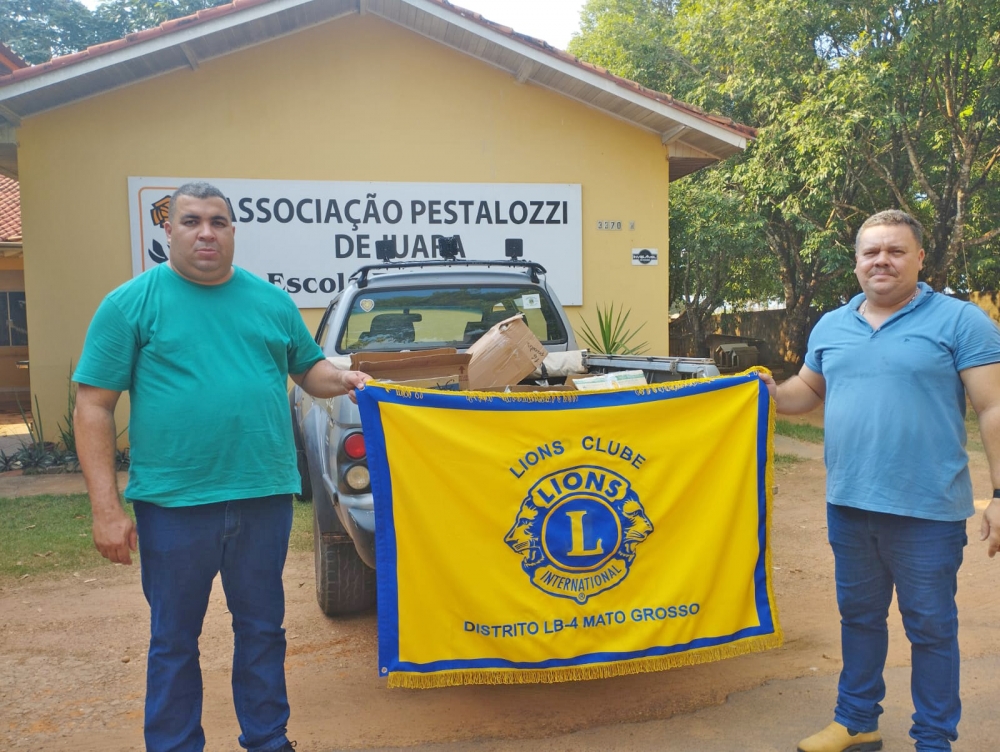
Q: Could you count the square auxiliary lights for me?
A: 3